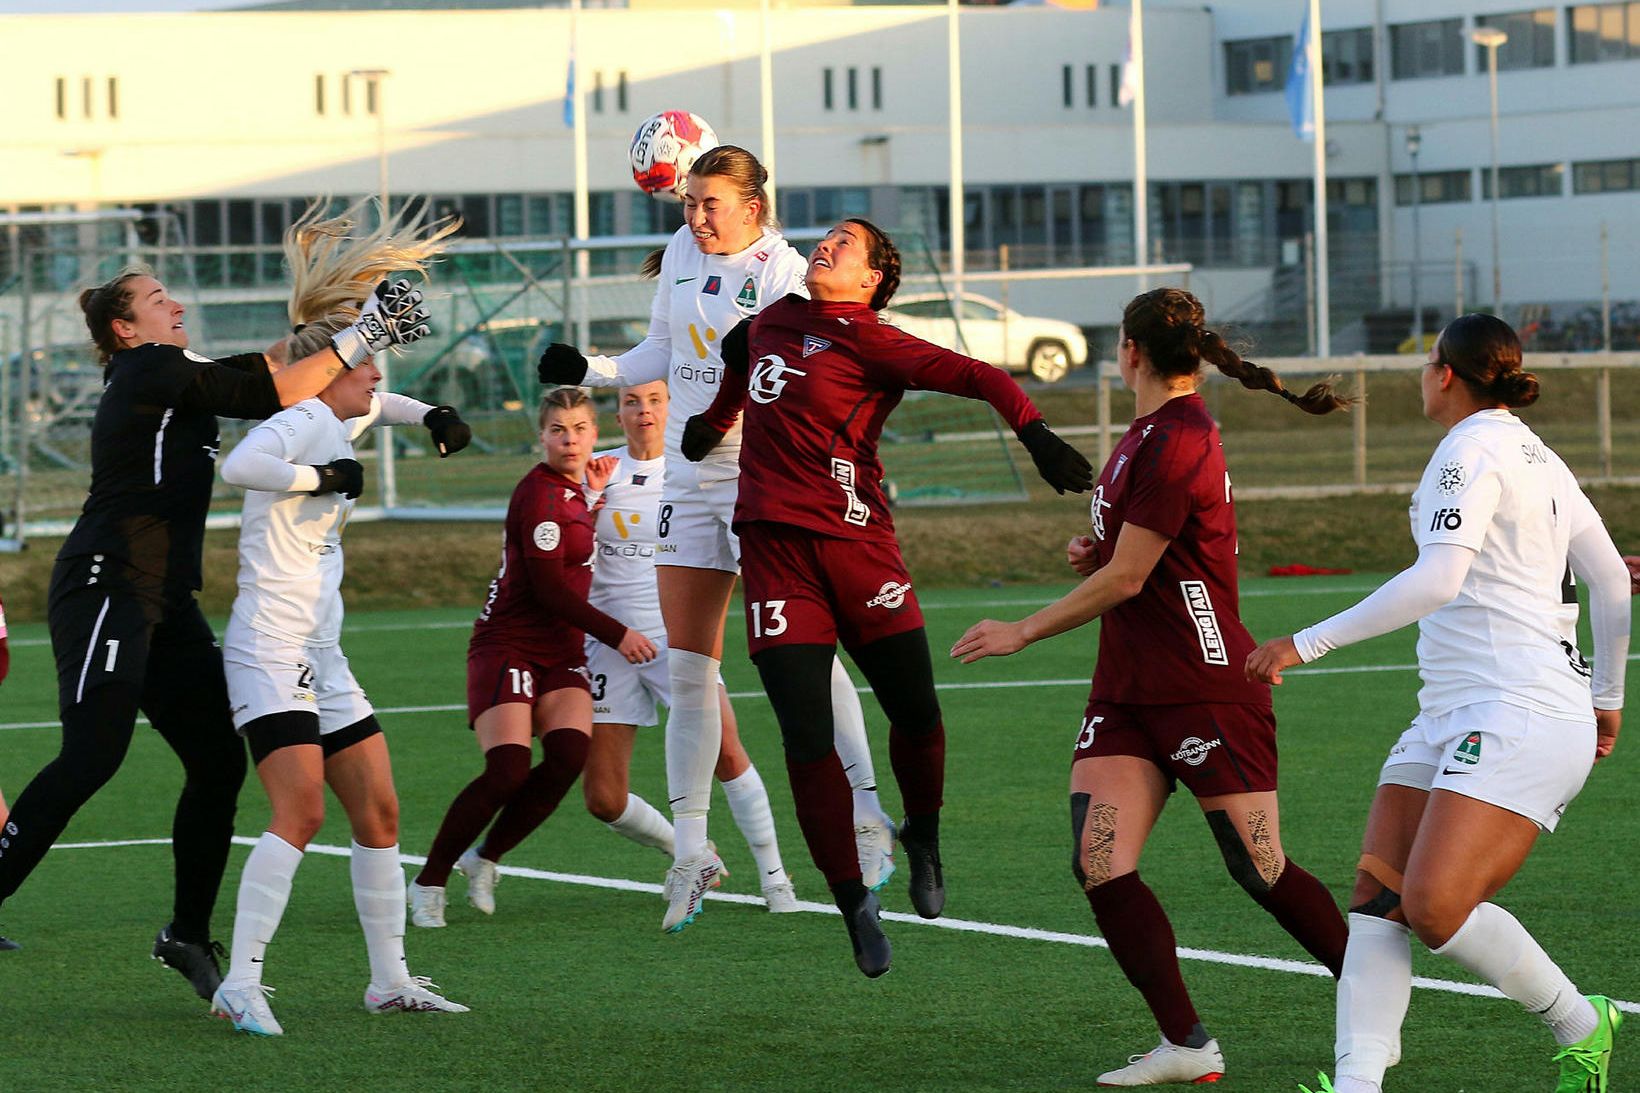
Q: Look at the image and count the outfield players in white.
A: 4